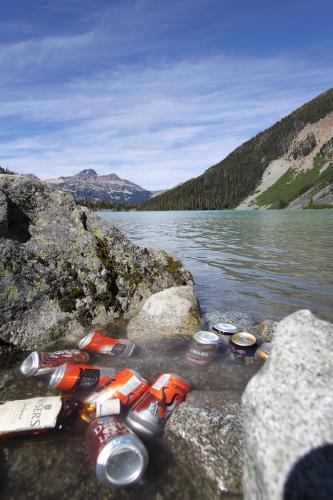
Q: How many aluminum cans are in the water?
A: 10